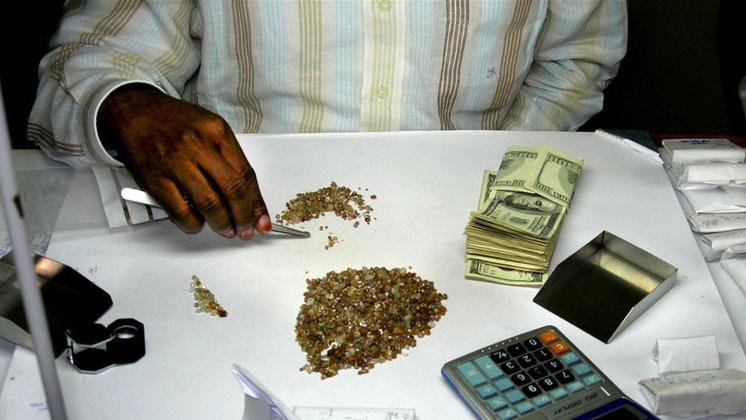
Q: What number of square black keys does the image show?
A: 12